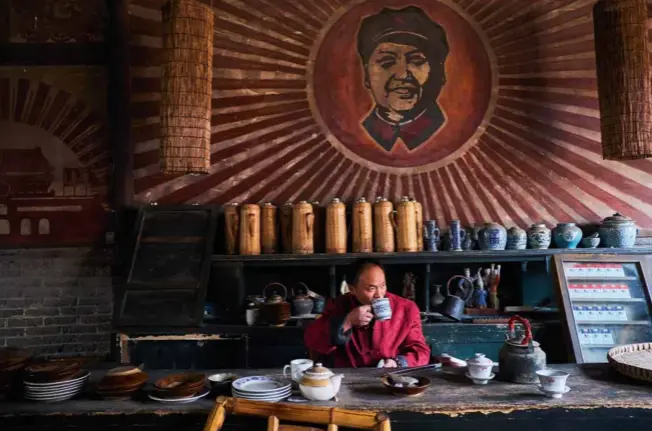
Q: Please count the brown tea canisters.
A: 11